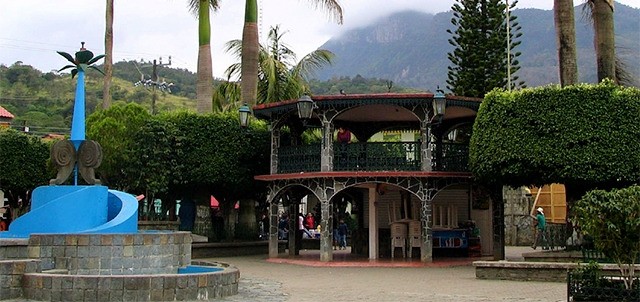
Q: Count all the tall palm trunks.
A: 5